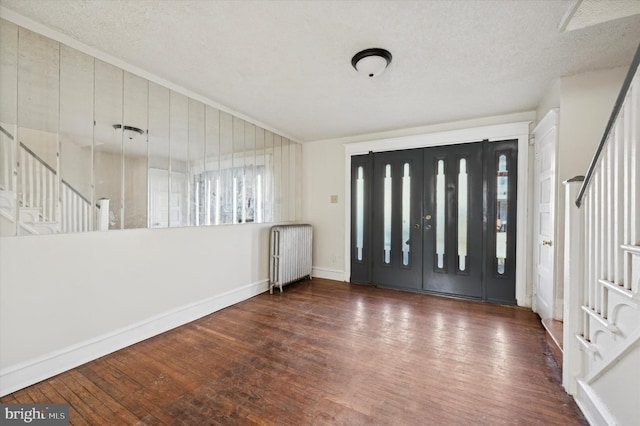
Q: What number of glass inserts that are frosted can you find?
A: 5